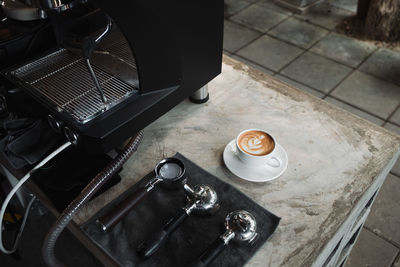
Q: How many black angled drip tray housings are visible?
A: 1